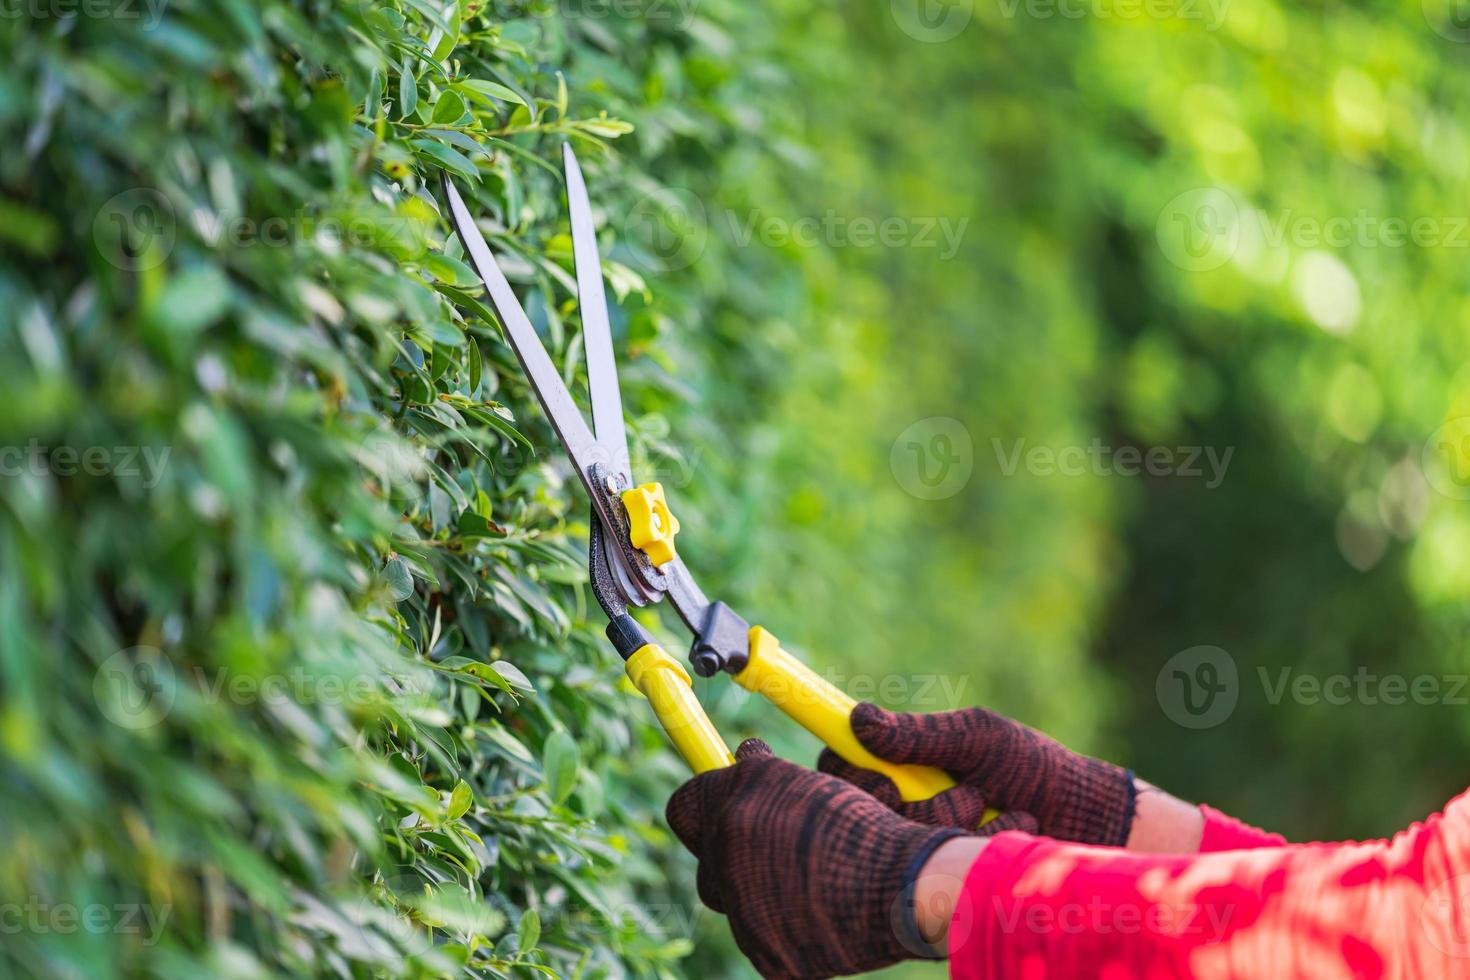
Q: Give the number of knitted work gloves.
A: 2